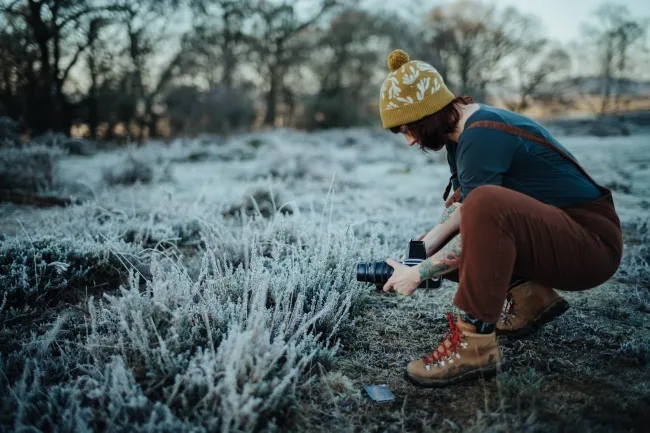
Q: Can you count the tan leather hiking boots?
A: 2